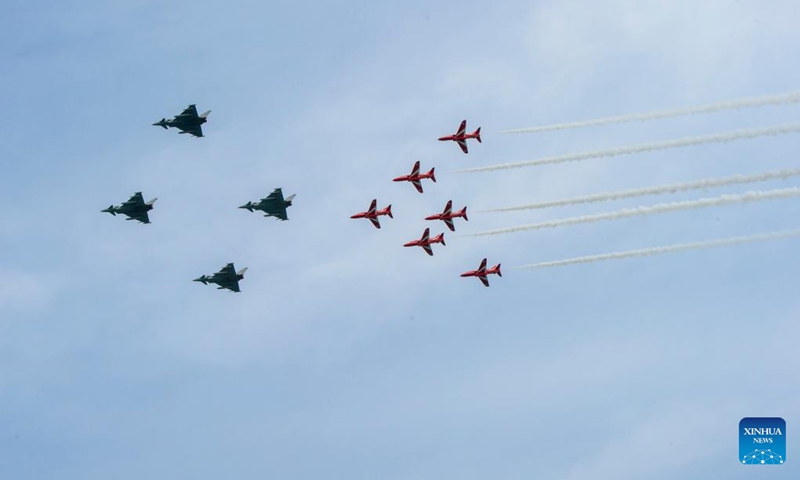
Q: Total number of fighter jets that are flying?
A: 10